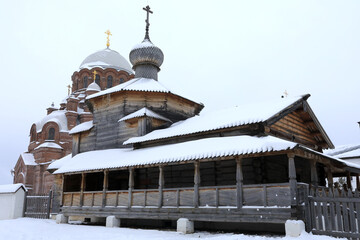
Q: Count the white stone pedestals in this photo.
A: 4